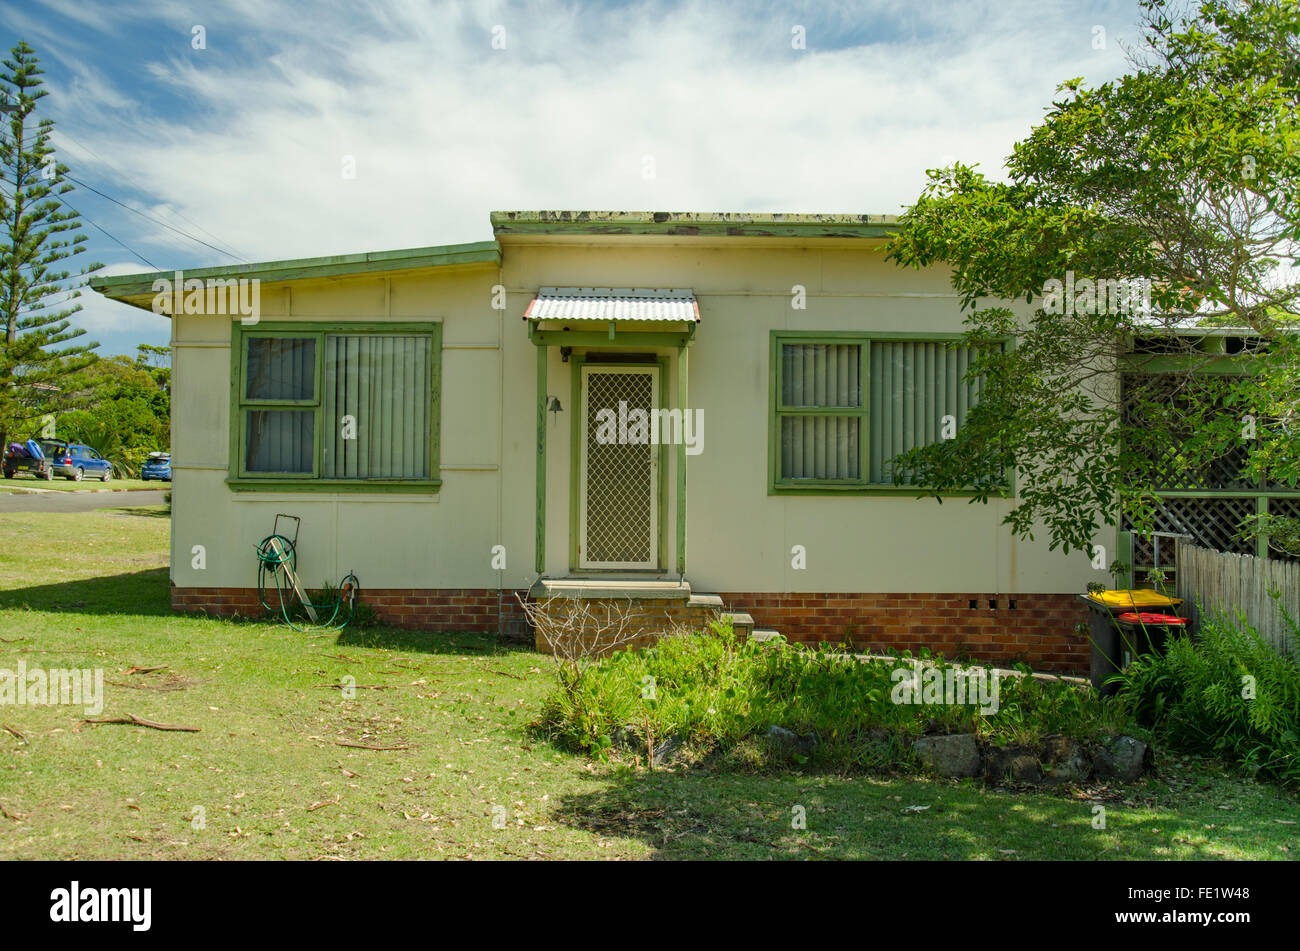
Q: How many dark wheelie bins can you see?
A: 2